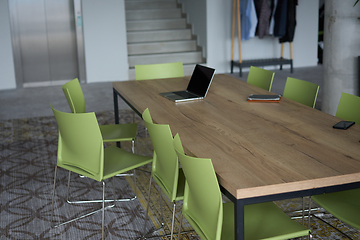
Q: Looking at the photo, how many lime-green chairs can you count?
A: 9